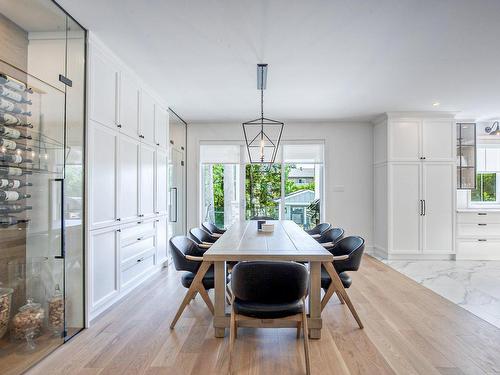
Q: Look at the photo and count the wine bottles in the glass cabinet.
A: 12